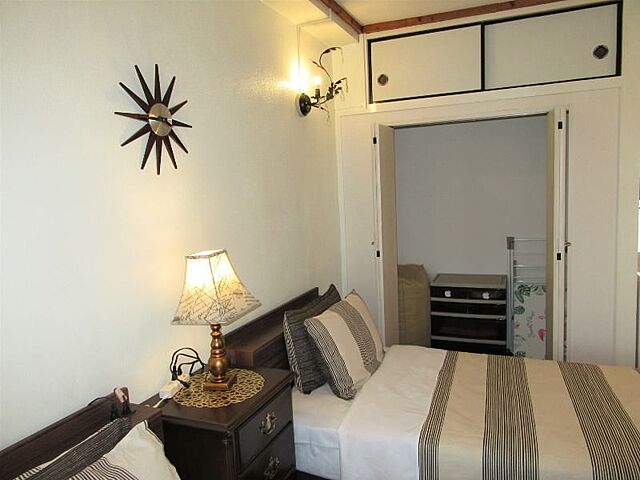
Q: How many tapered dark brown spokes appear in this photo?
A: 12